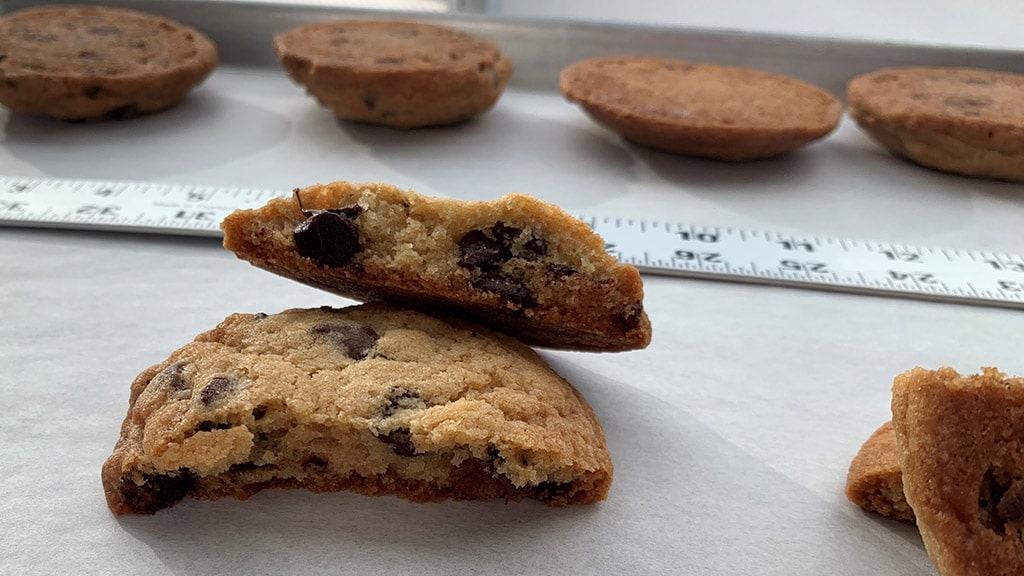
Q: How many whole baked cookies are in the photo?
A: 4